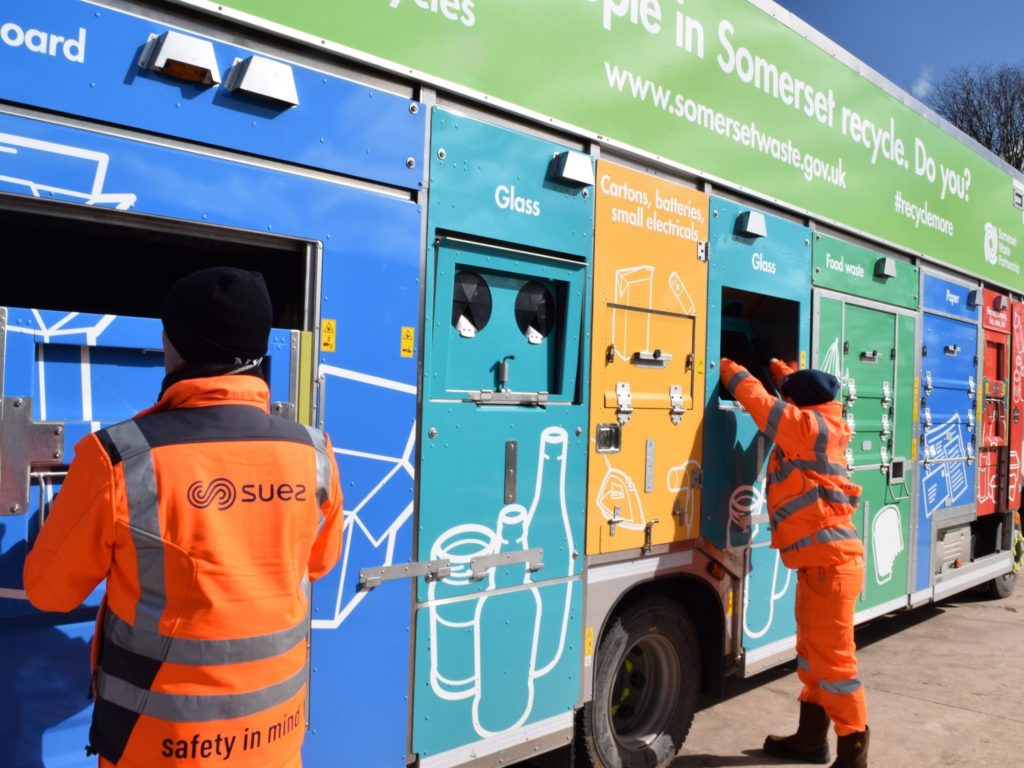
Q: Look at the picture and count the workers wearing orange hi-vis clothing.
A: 2